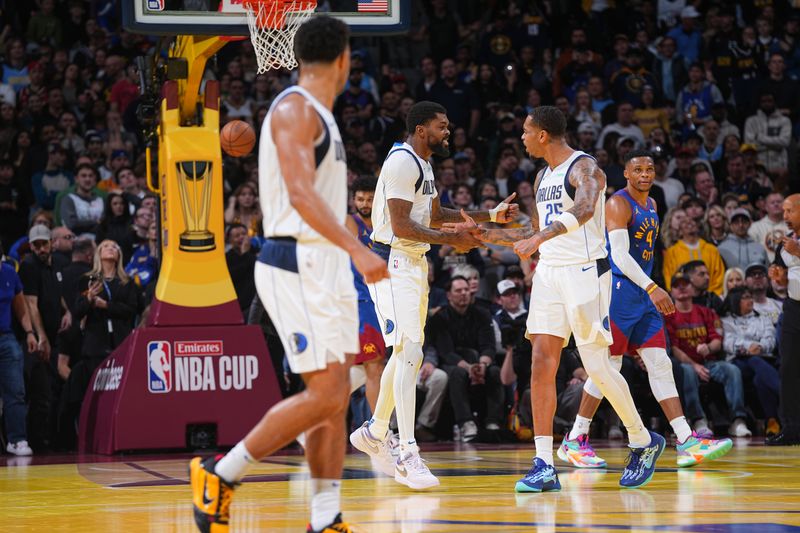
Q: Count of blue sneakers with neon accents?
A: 2